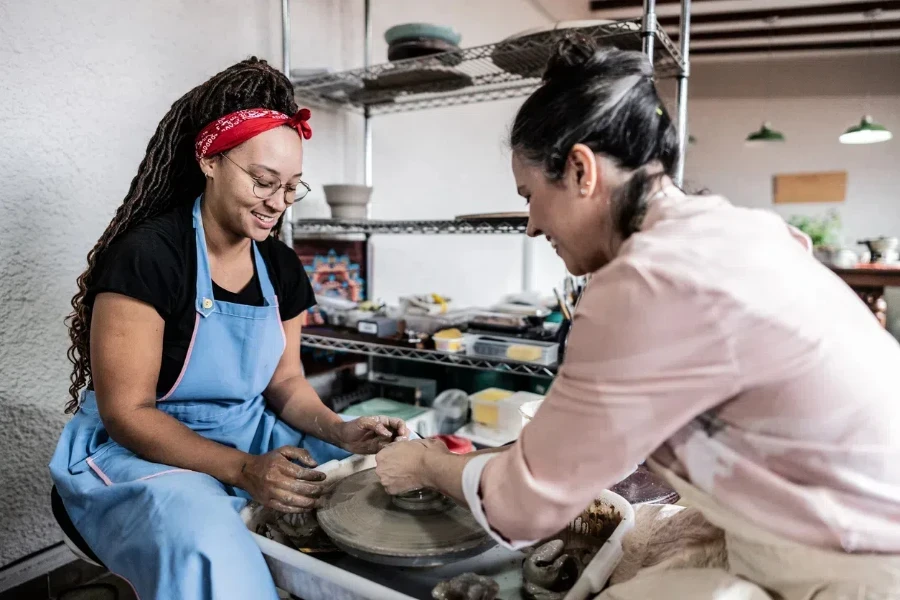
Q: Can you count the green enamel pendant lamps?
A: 2